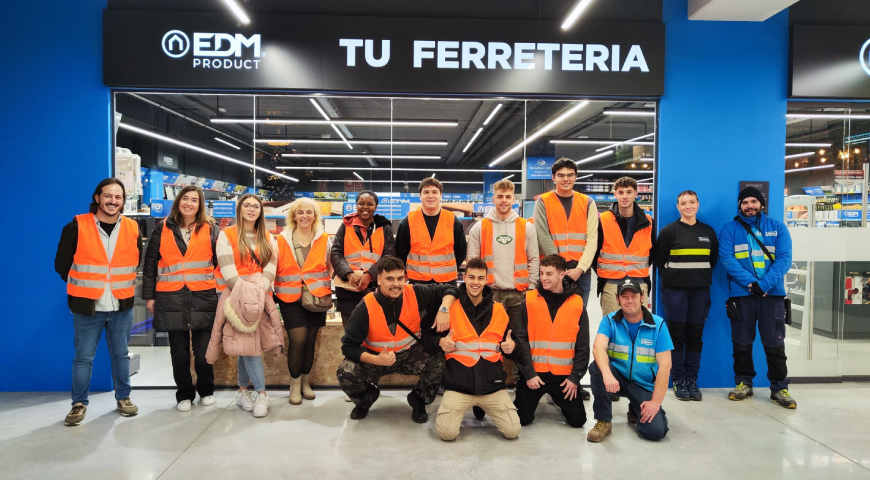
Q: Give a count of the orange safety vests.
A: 12